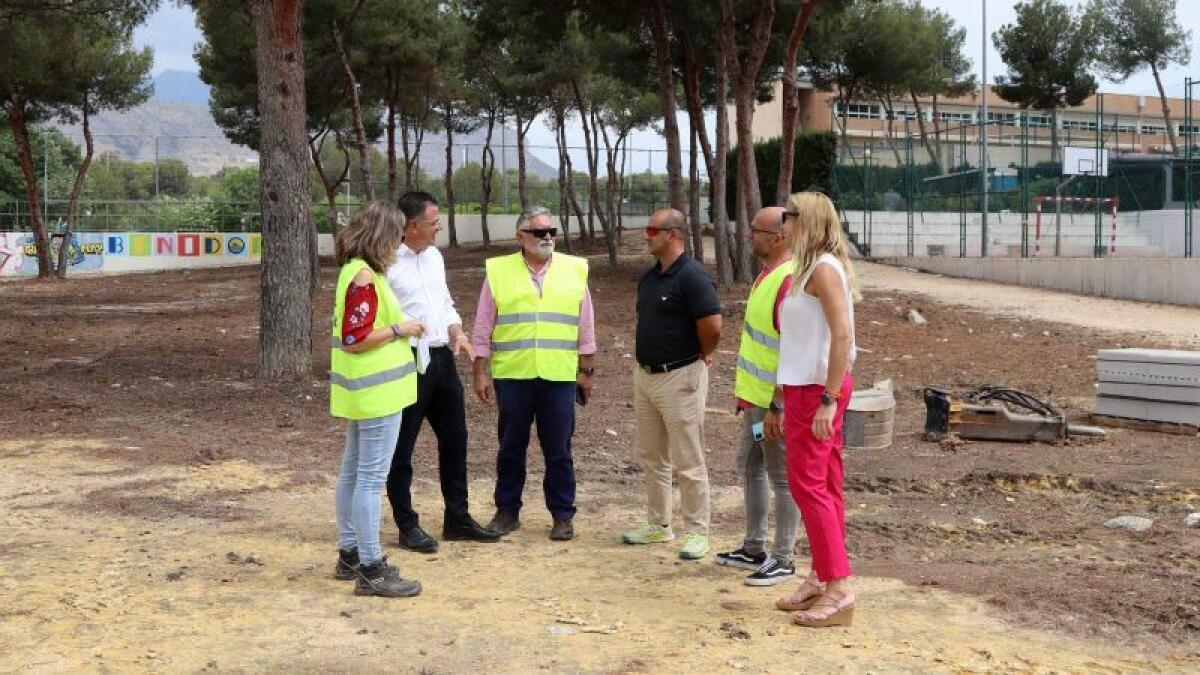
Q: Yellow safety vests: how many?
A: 3